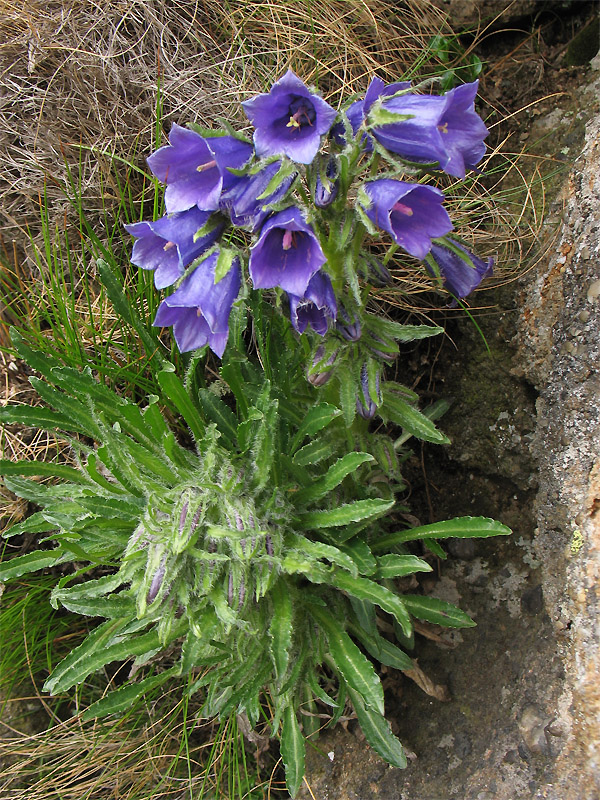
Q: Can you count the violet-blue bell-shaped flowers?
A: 11